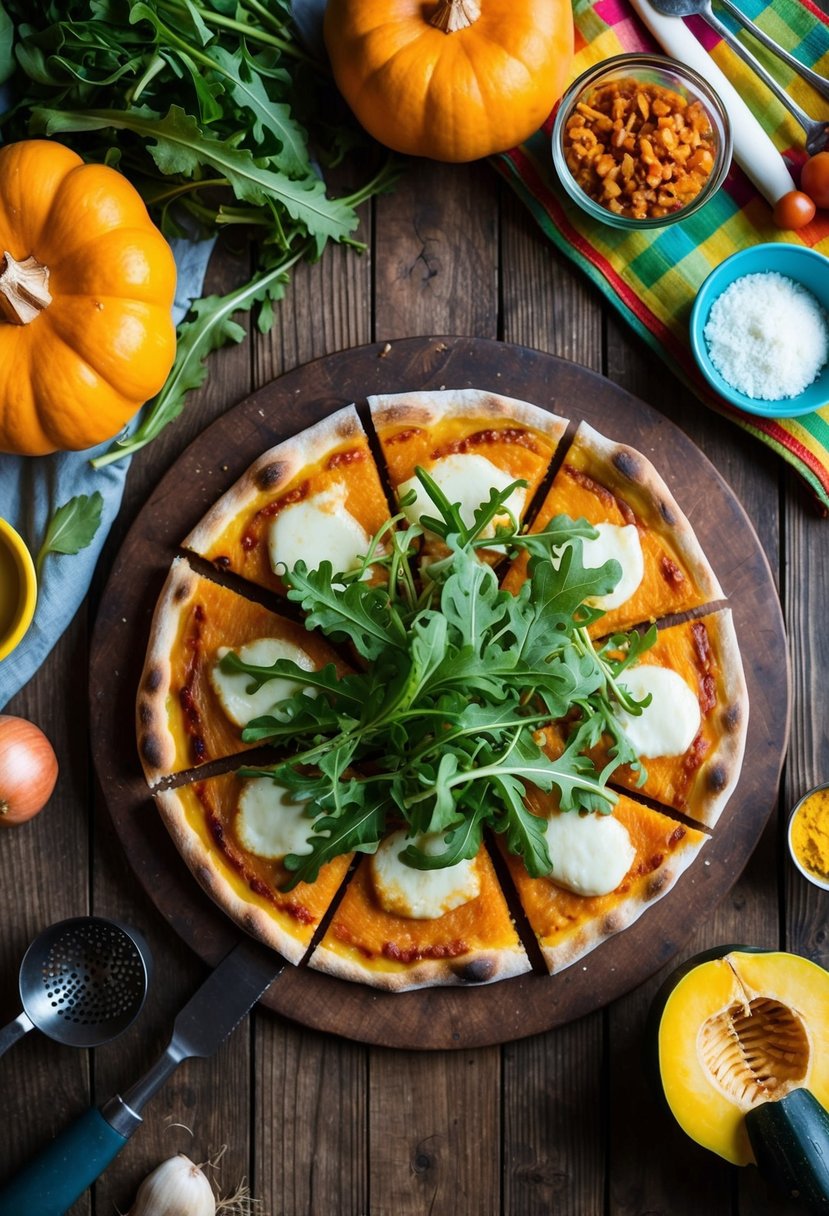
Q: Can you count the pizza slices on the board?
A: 8